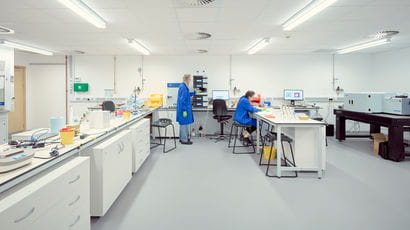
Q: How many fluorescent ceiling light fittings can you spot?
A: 6